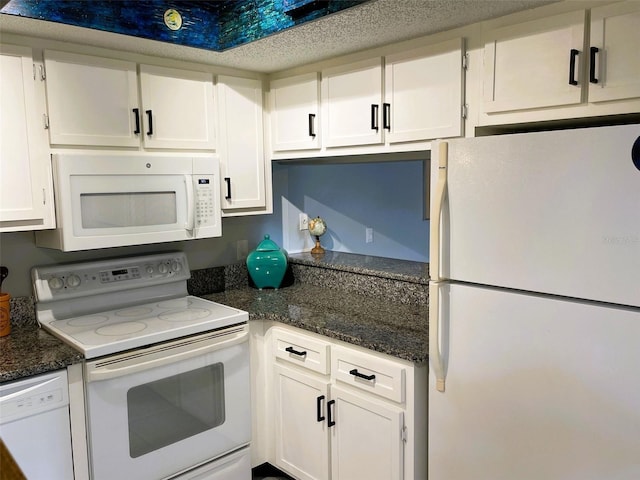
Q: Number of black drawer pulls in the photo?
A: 2